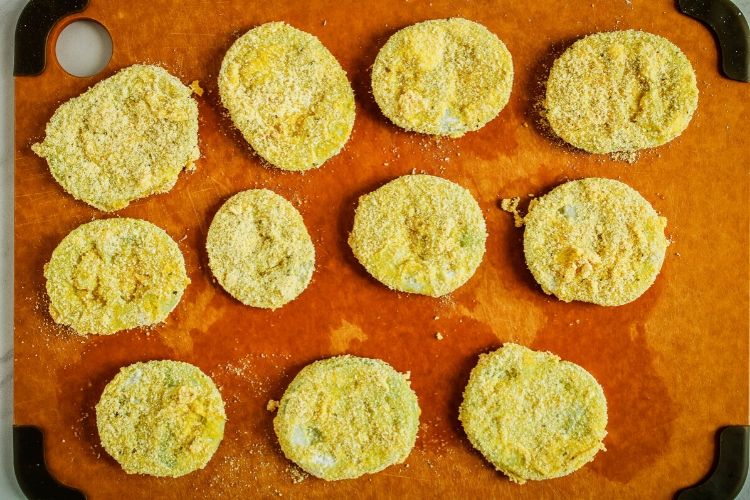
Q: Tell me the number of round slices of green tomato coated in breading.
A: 11